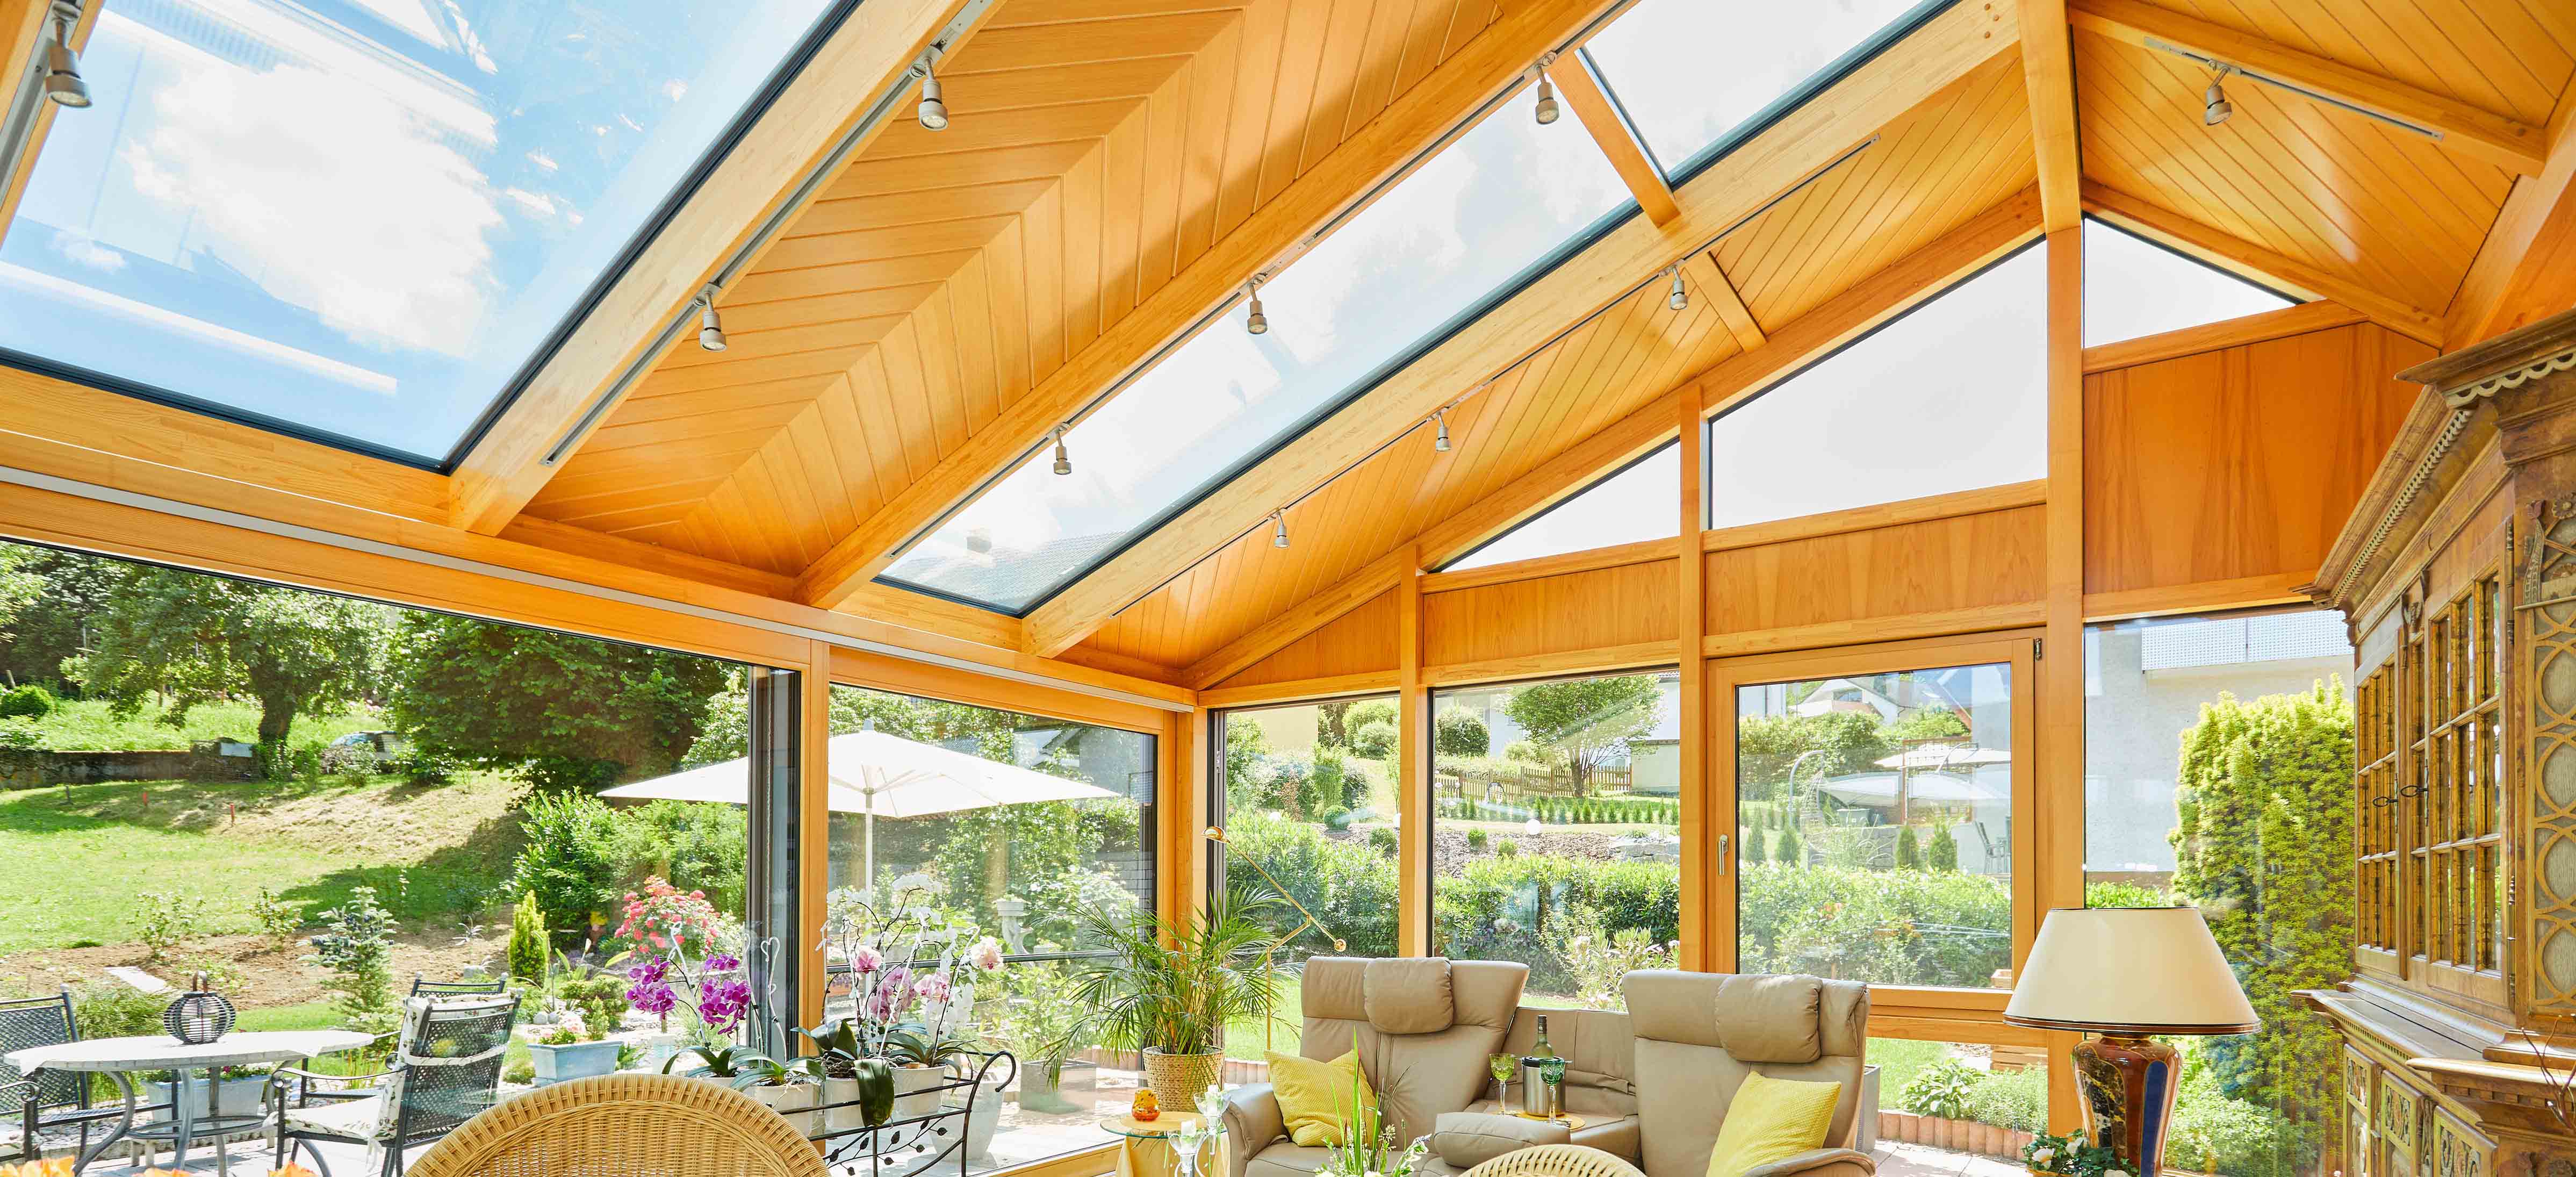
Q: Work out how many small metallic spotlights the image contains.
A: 10